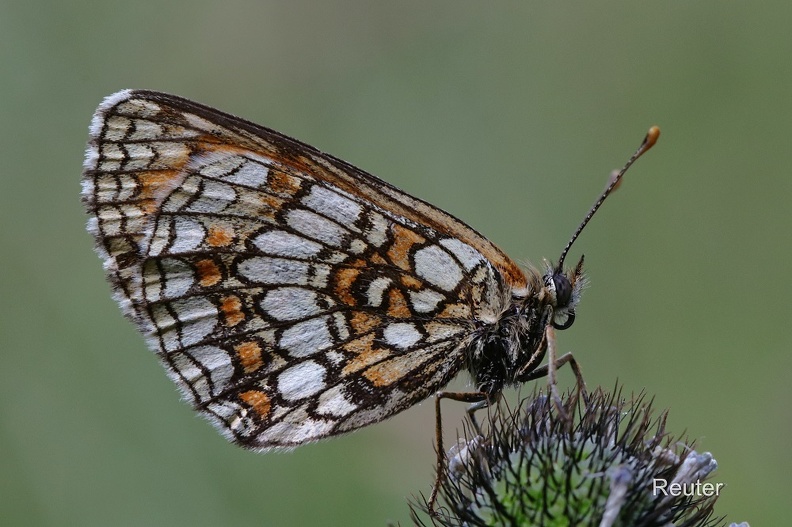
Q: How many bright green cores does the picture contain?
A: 1